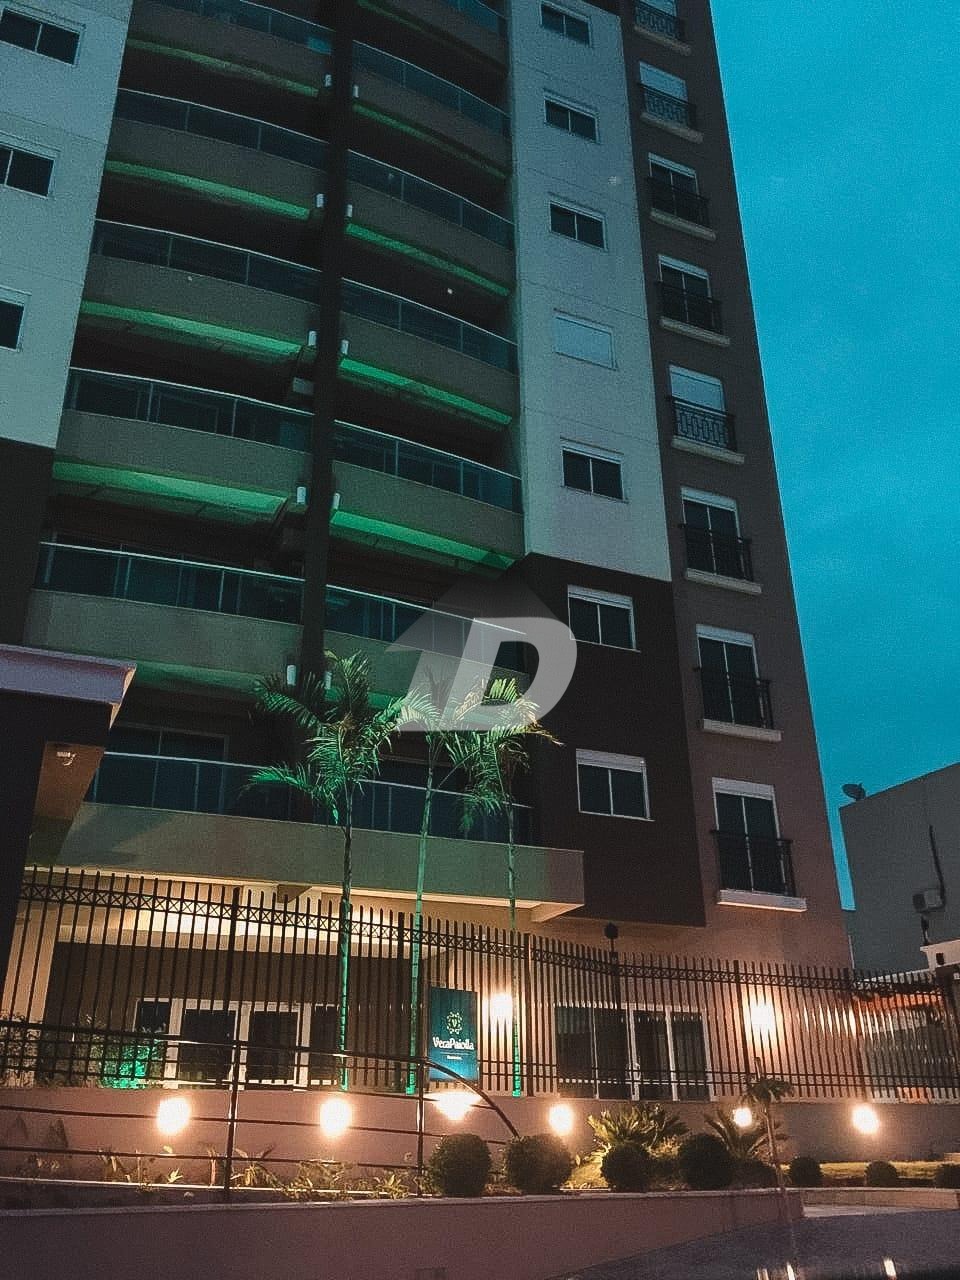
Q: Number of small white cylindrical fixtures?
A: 10